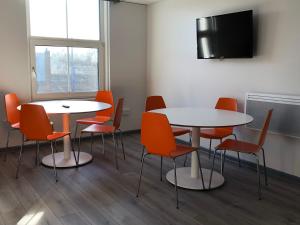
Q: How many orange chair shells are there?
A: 8